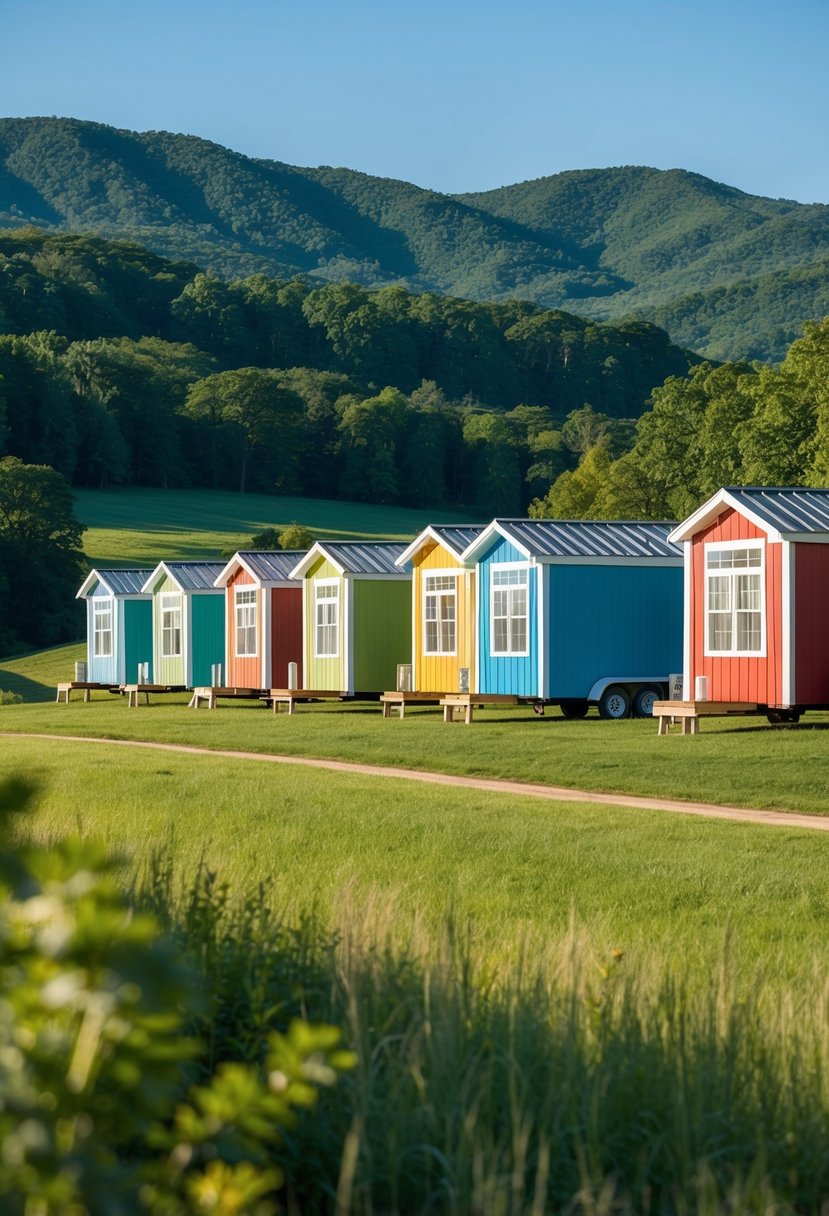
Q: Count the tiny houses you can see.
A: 7